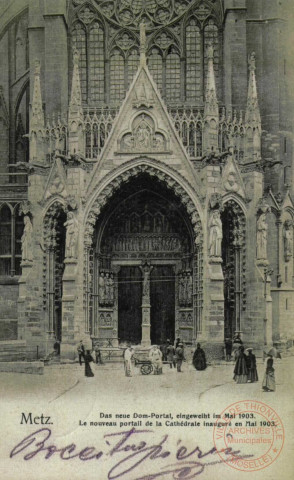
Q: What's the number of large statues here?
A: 4